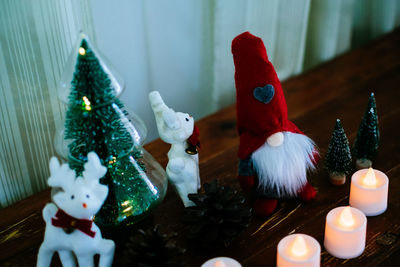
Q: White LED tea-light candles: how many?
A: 4